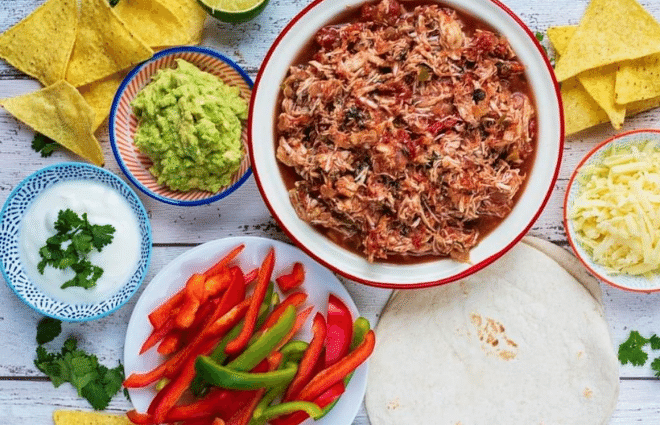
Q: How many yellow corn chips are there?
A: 11